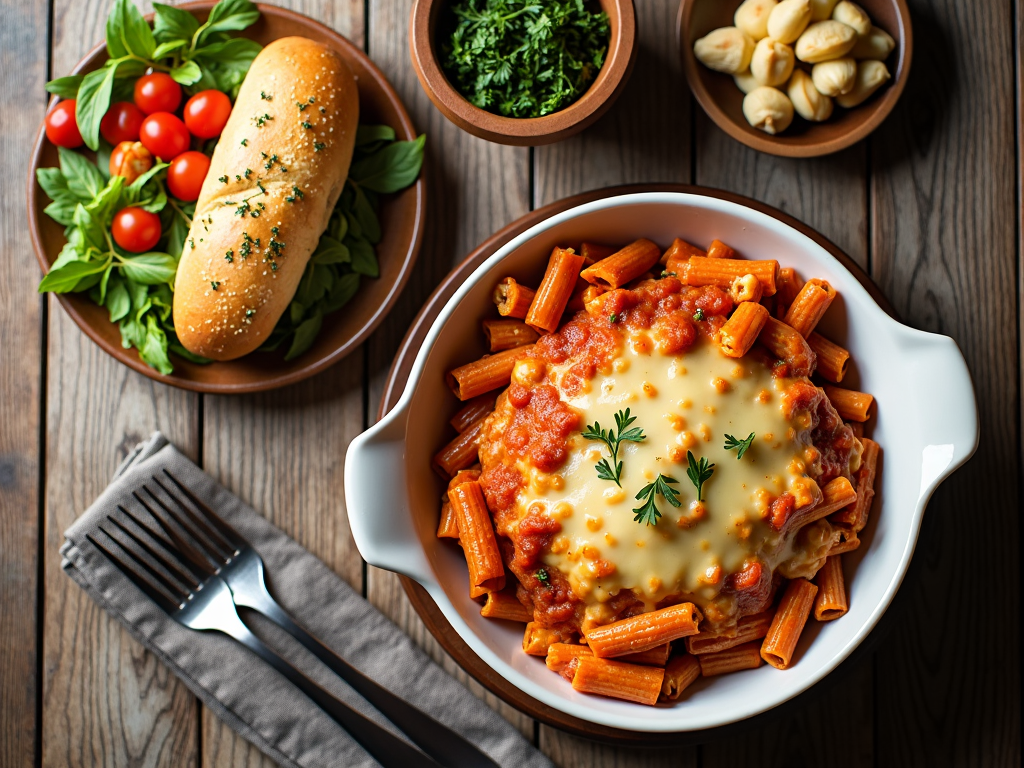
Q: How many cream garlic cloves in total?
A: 13